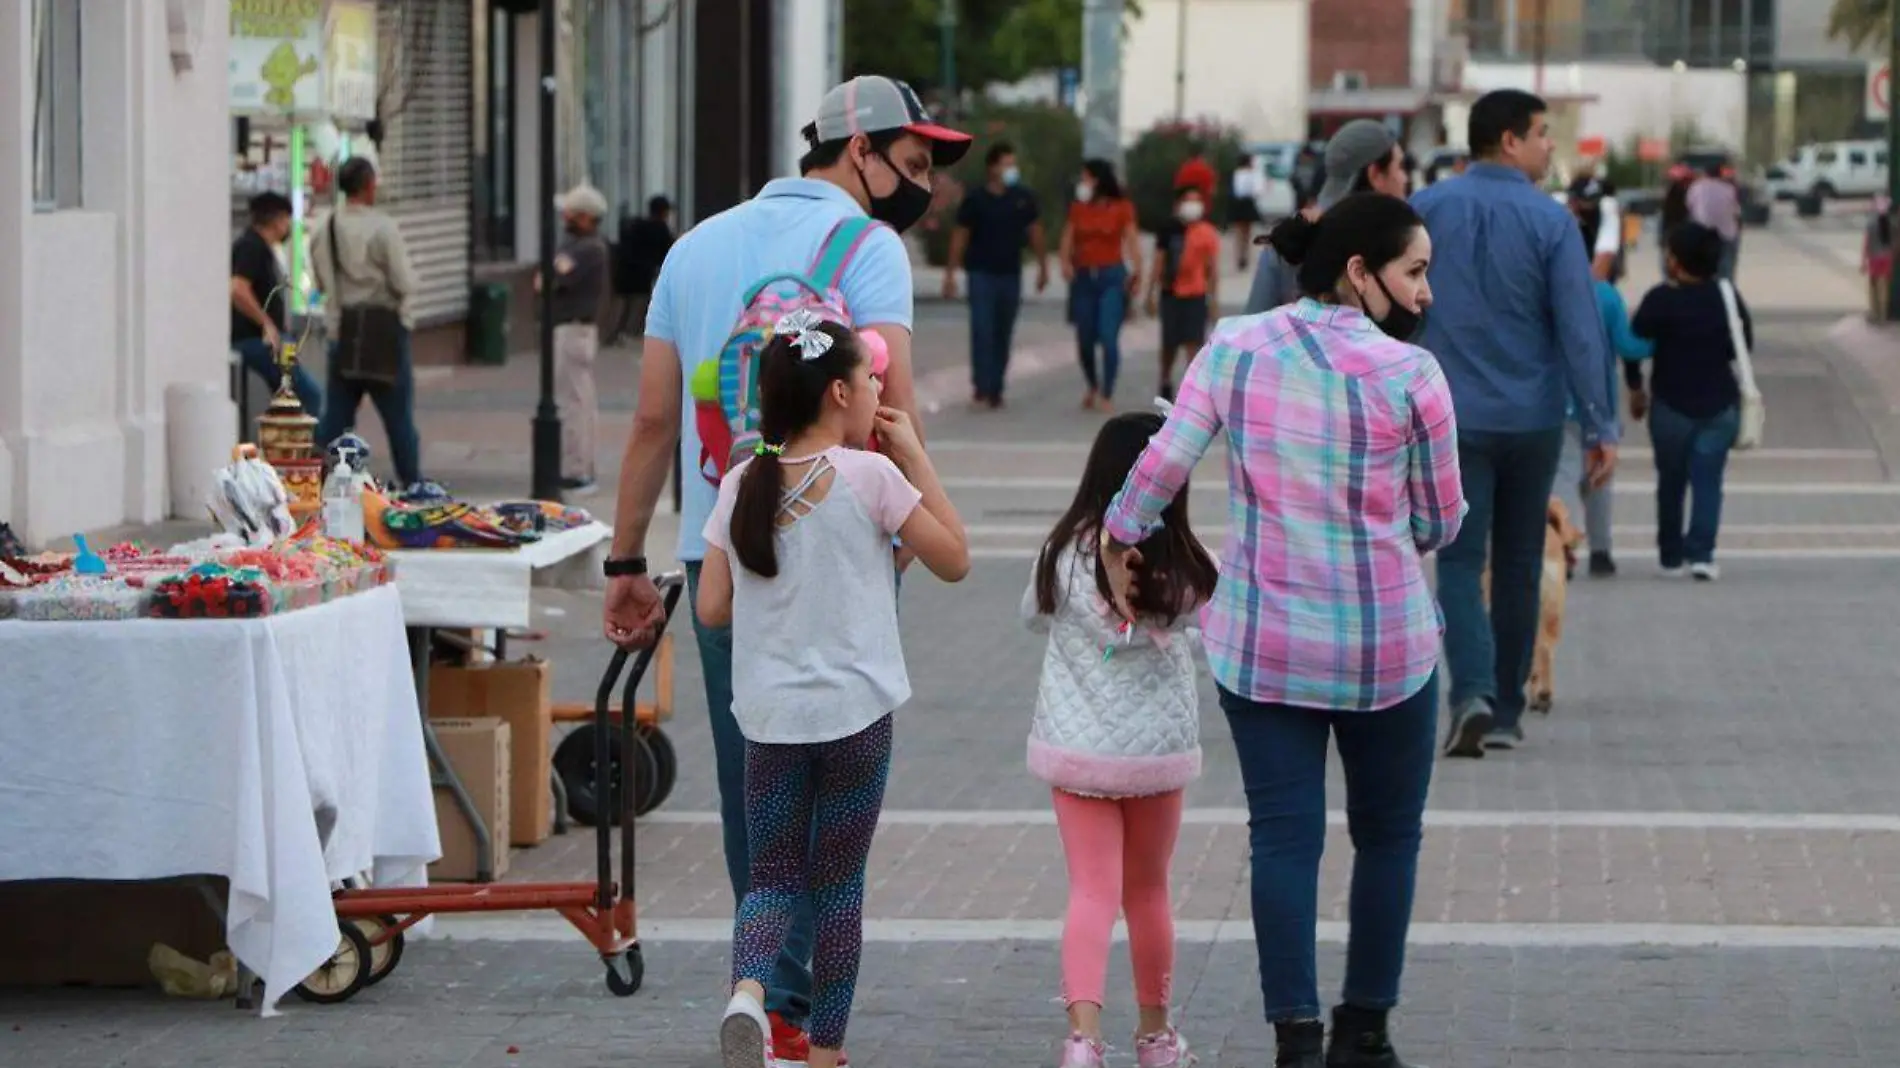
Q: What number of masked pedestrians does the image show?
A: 5